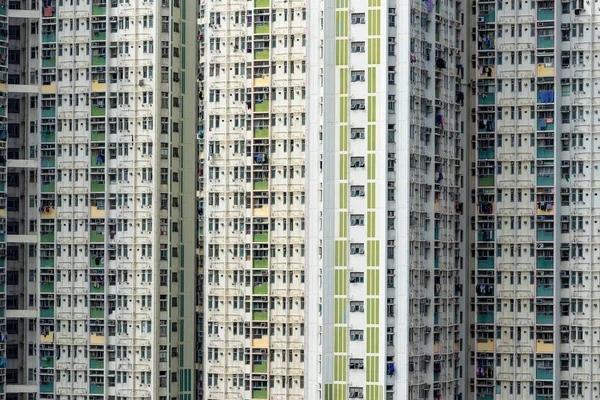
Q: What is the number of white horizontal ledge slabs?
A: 6